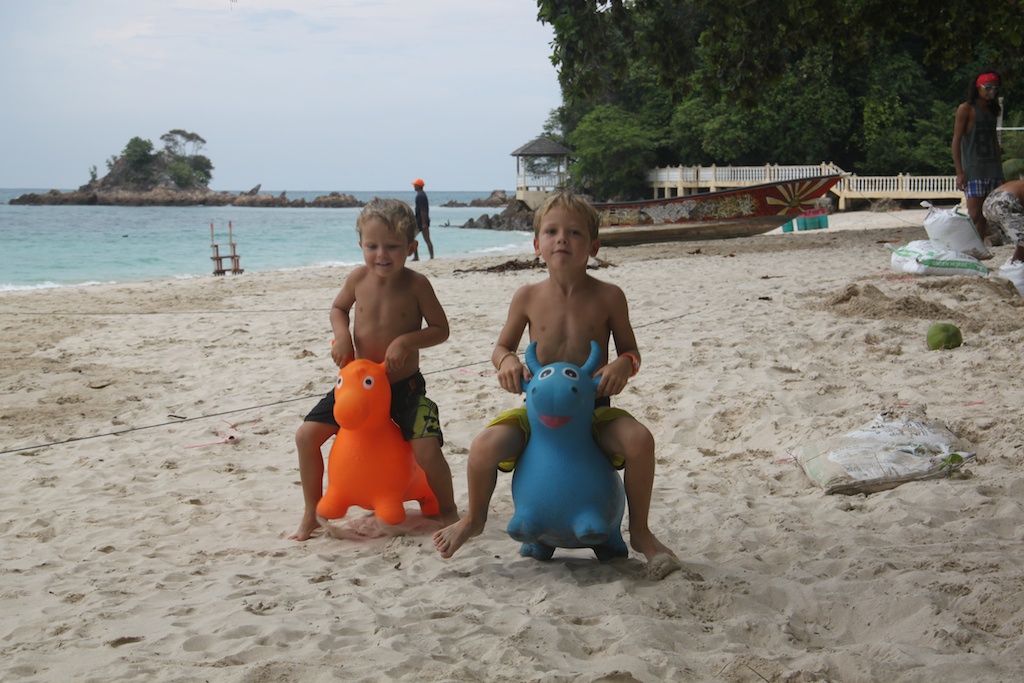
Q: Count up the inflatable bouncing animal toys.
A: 2